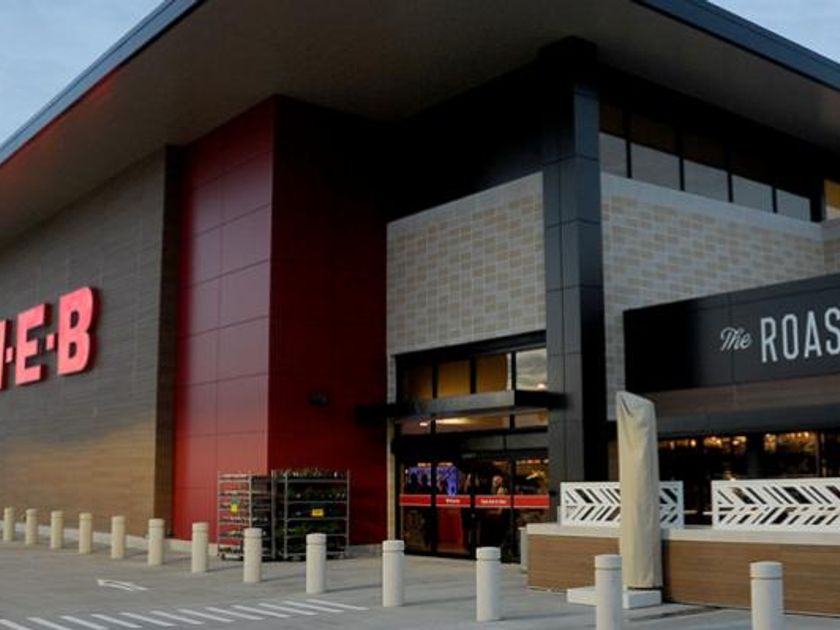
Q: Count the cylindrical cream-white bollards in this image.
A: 13